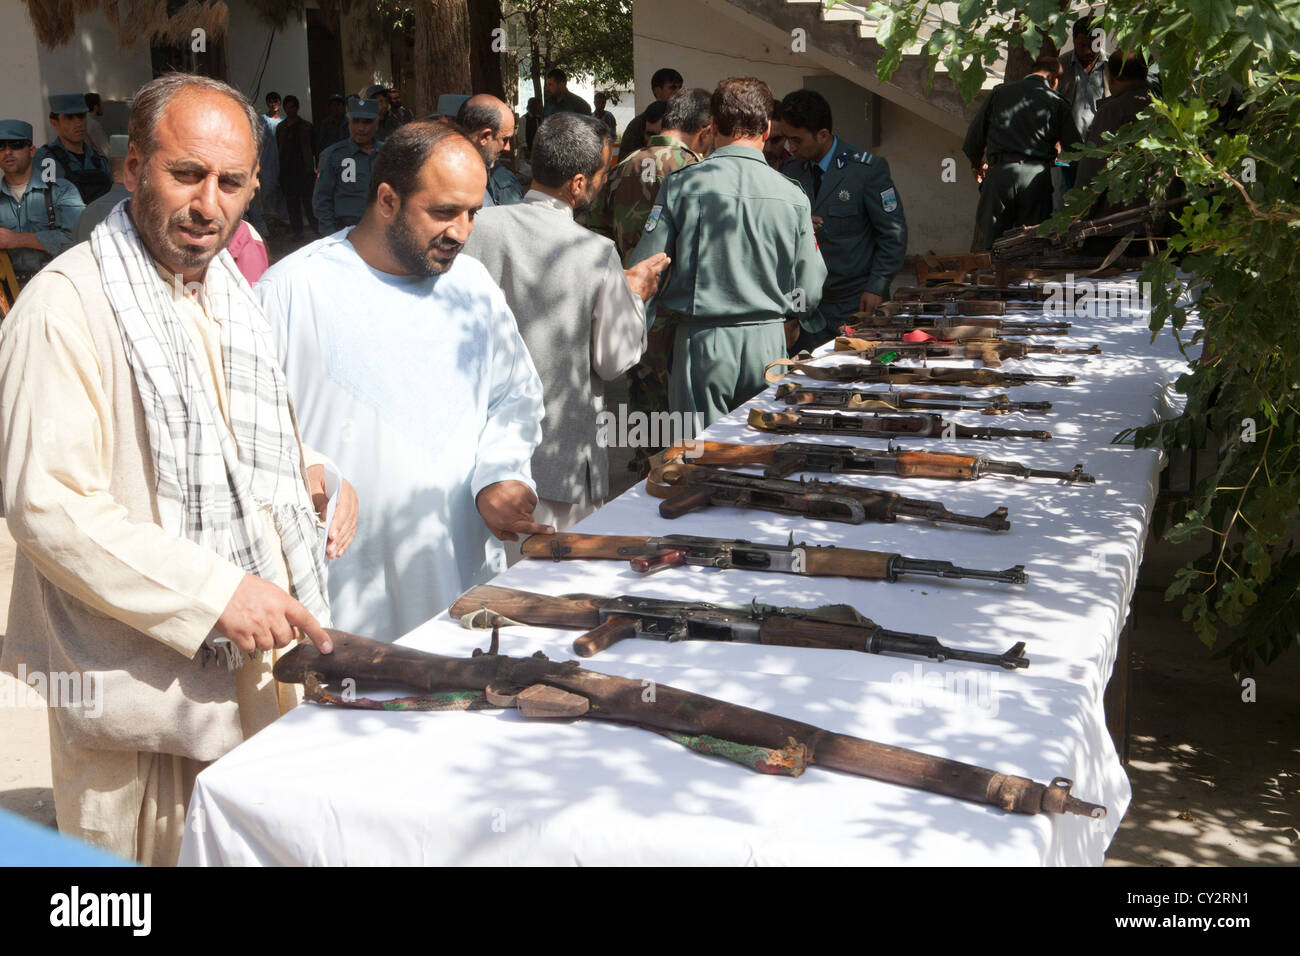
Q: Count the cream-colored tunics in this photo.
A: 1